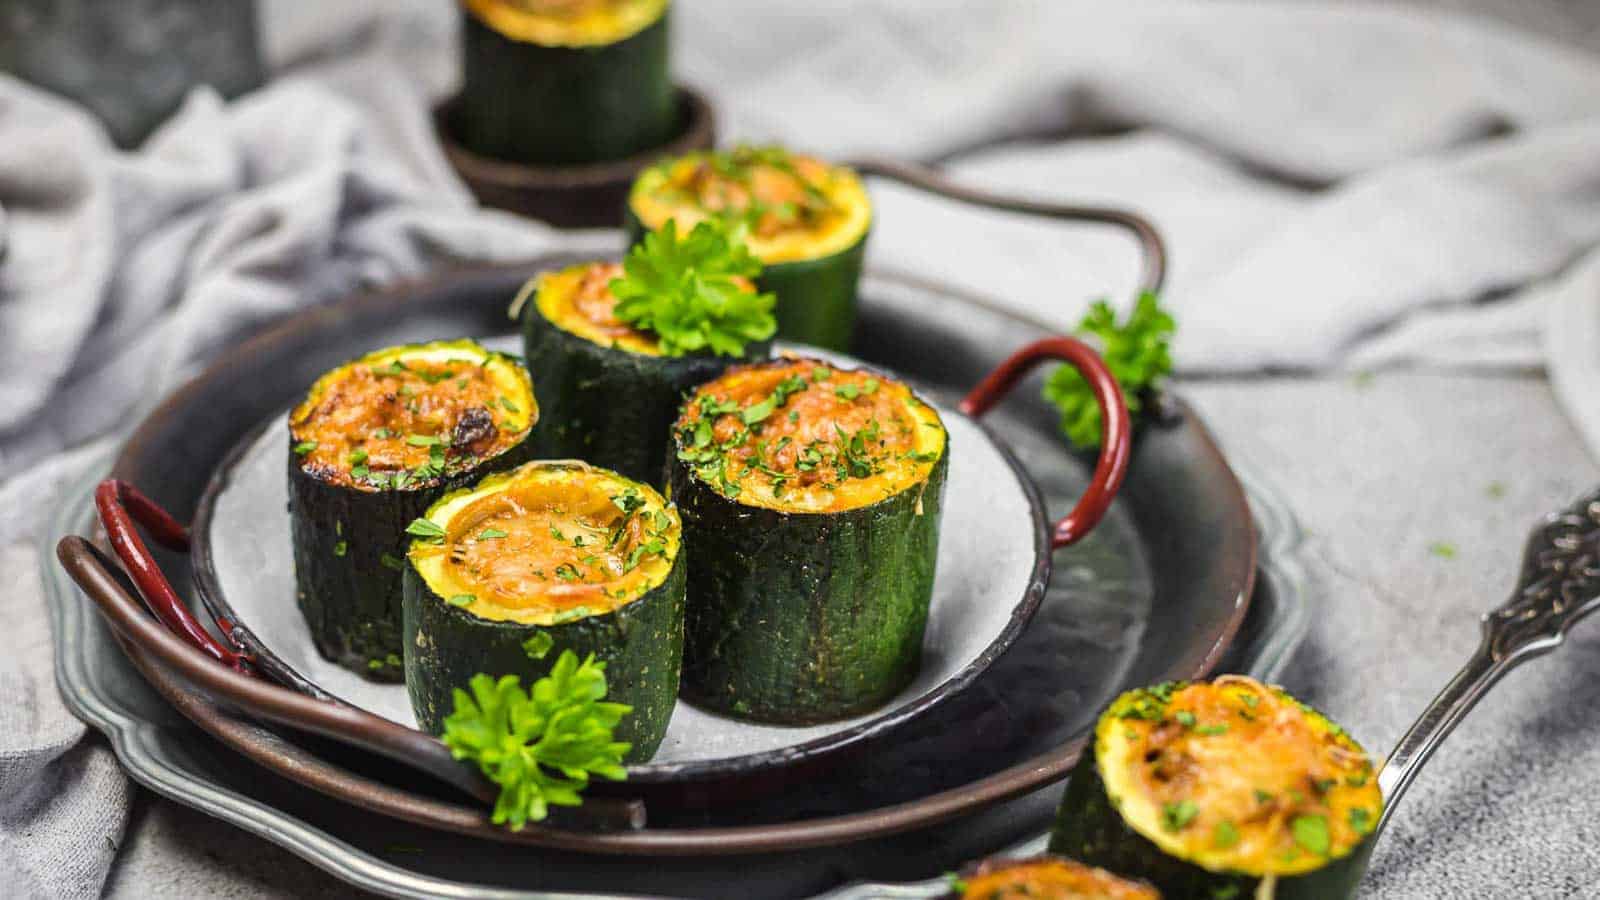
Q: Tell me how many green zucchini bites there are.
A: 8